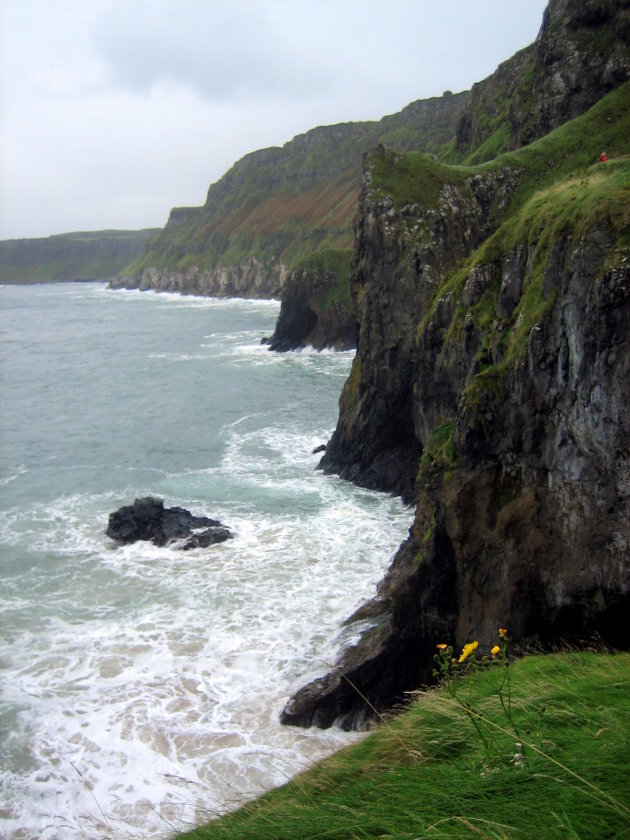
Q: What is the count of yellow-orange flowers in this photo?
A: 4